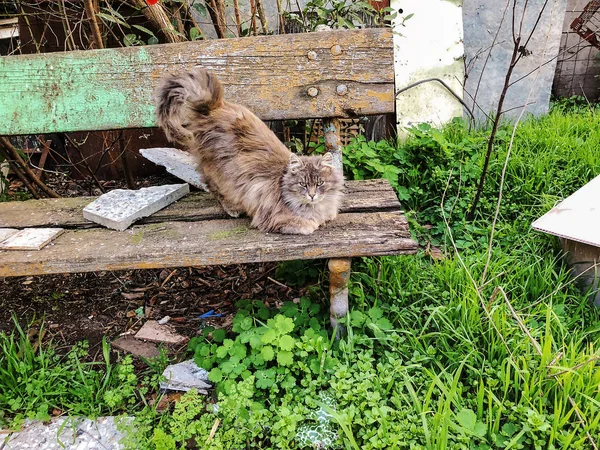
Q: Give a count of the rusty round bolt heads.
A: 4